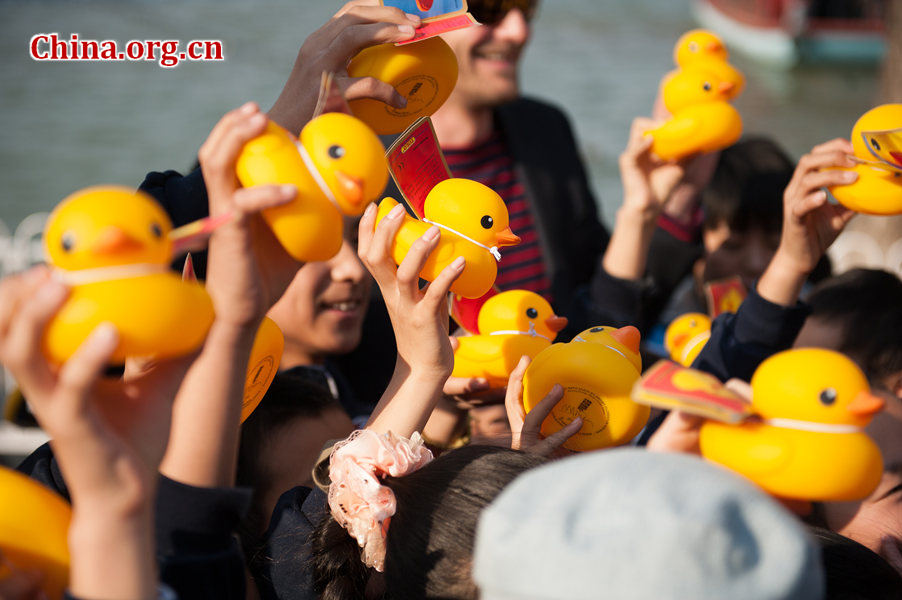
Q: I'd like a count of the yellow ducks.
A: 13